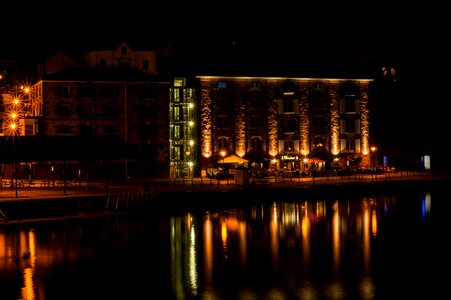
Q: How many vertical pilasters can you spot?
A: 6